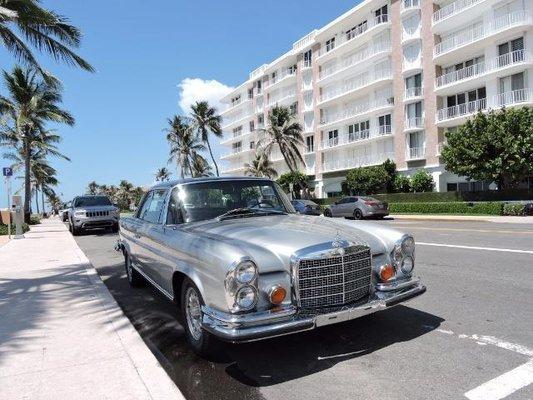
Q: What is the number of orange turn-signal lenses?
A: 2